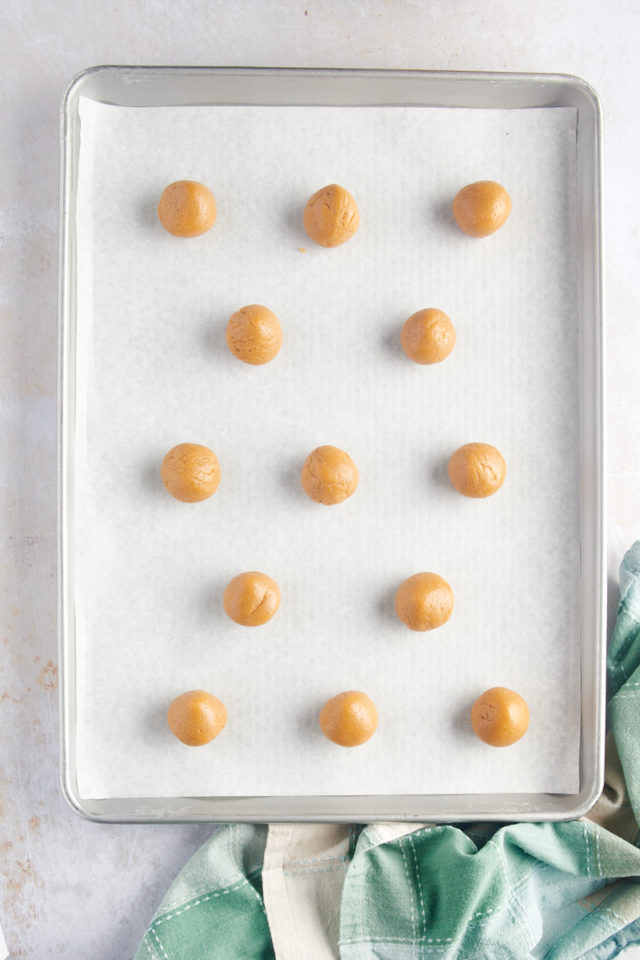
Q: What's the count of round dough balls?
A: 13